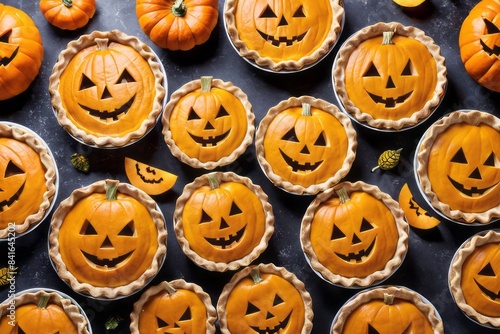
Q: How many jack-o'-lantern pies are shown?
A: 15